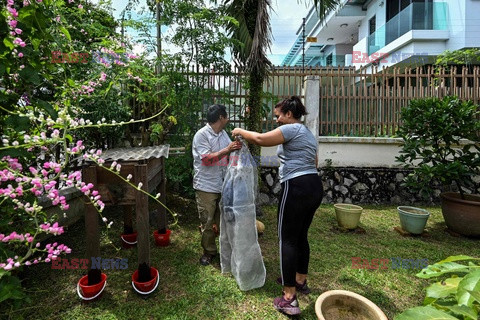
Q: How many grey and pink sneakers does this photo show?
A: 2